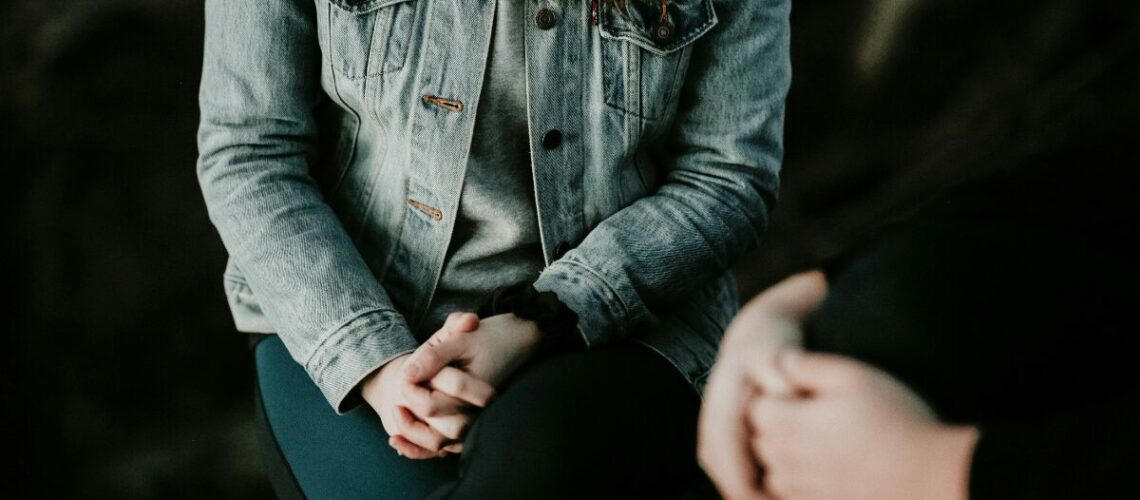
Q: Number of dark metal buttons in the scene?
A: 4